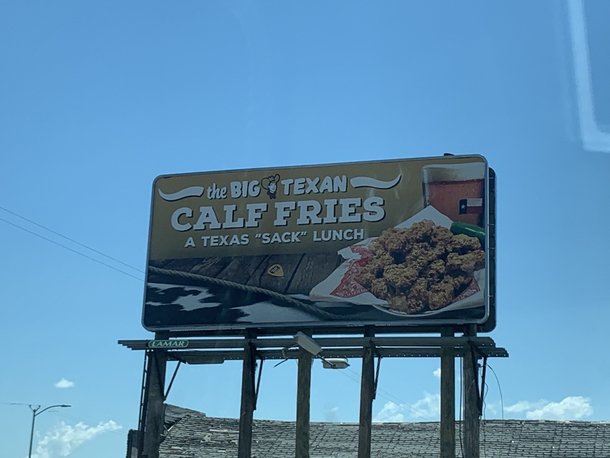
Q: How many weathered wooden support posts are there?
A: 6